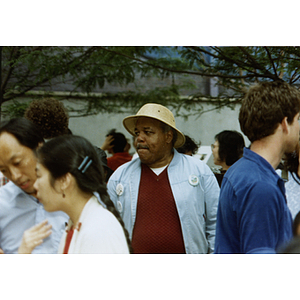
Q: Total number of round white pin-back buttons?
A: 3